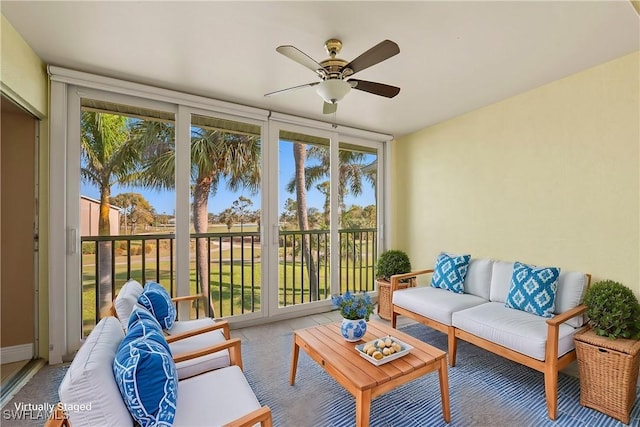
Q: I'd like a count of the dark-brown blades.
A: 2